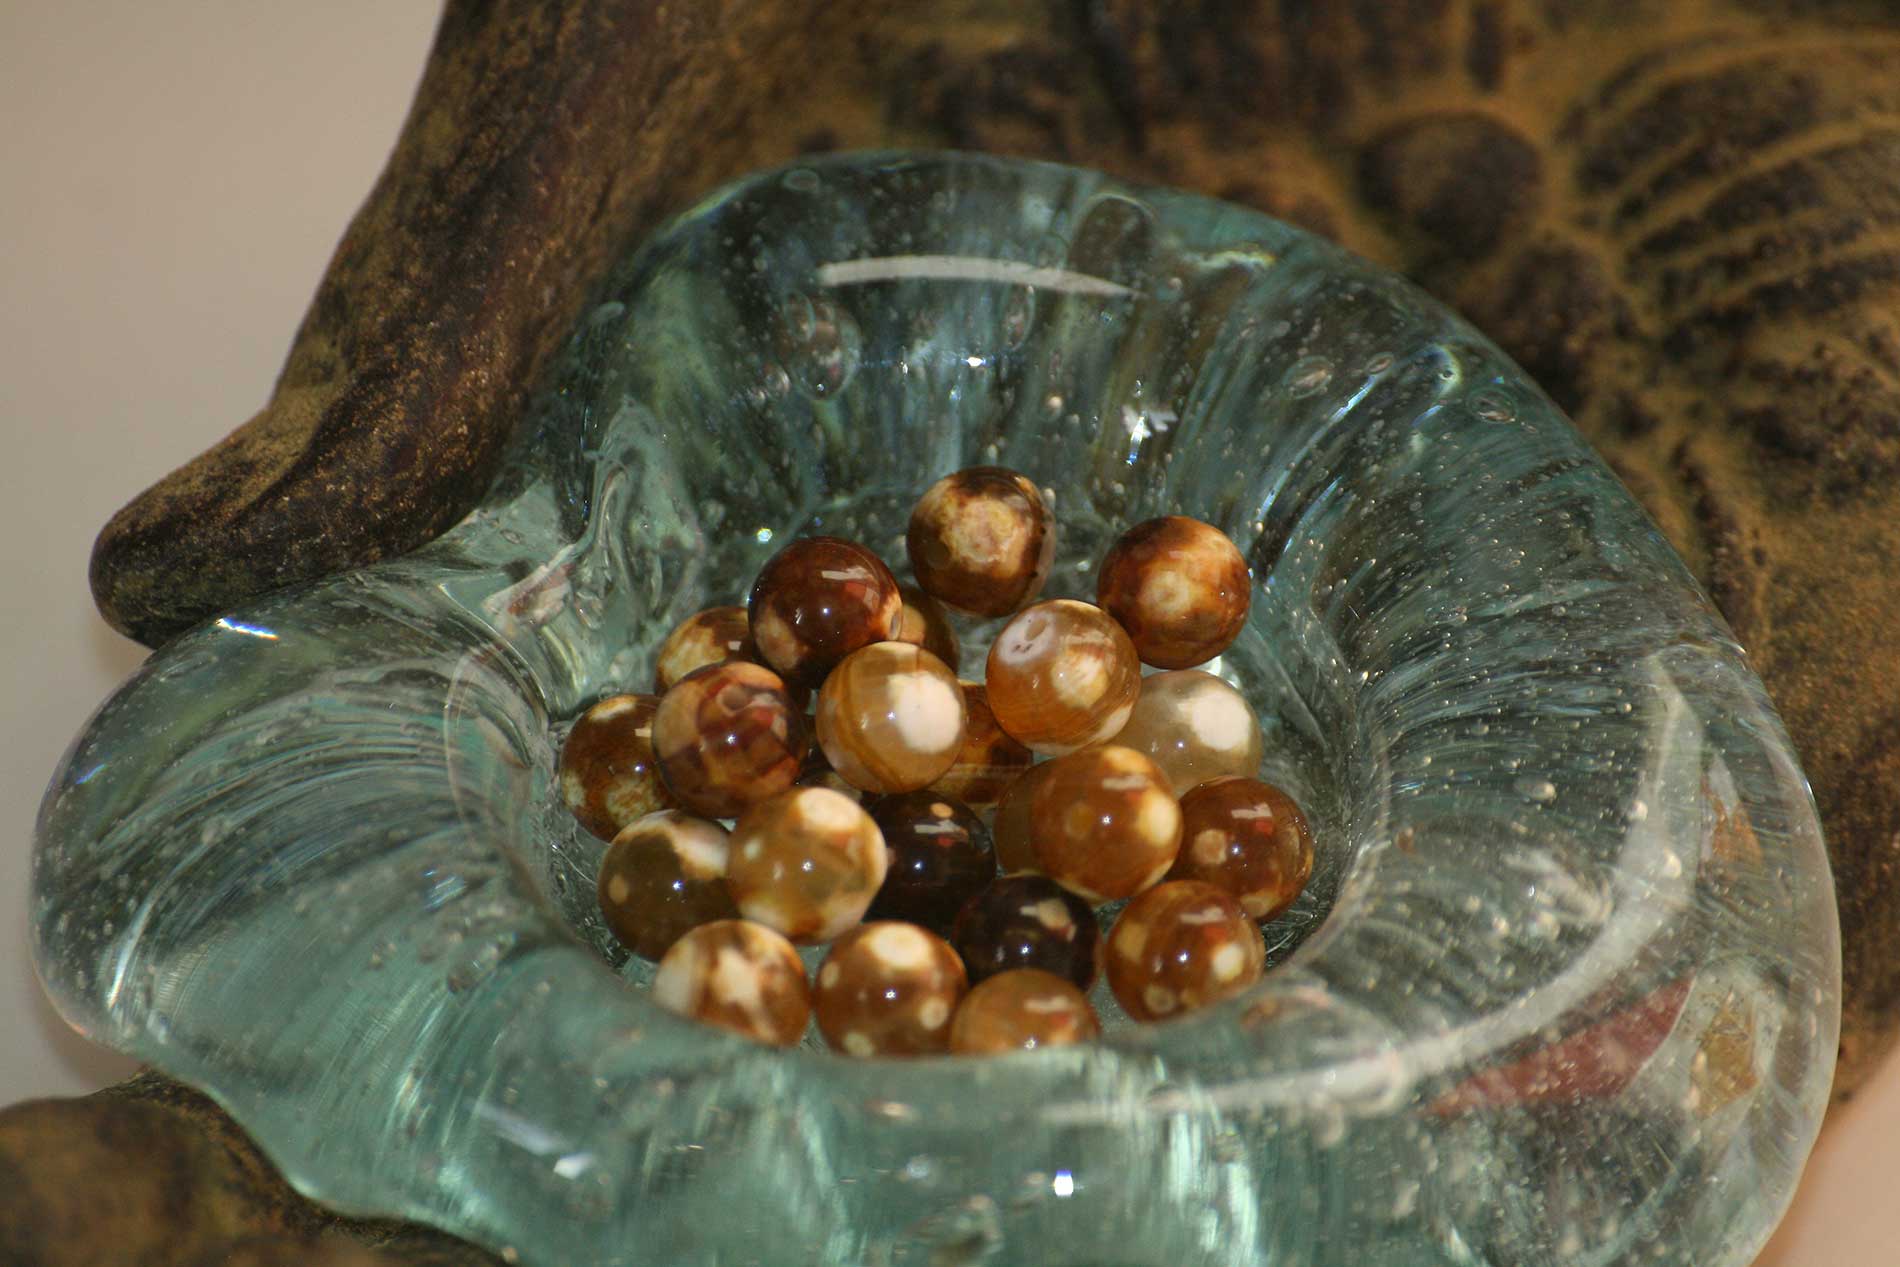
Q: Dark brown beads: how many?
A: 2